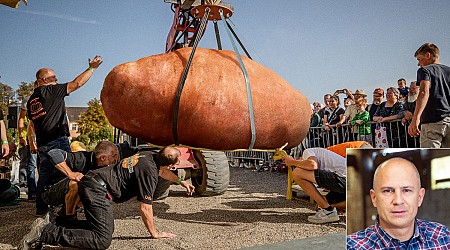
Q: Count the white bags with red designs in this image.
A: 1